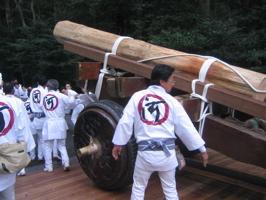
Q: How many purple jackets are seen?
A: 0